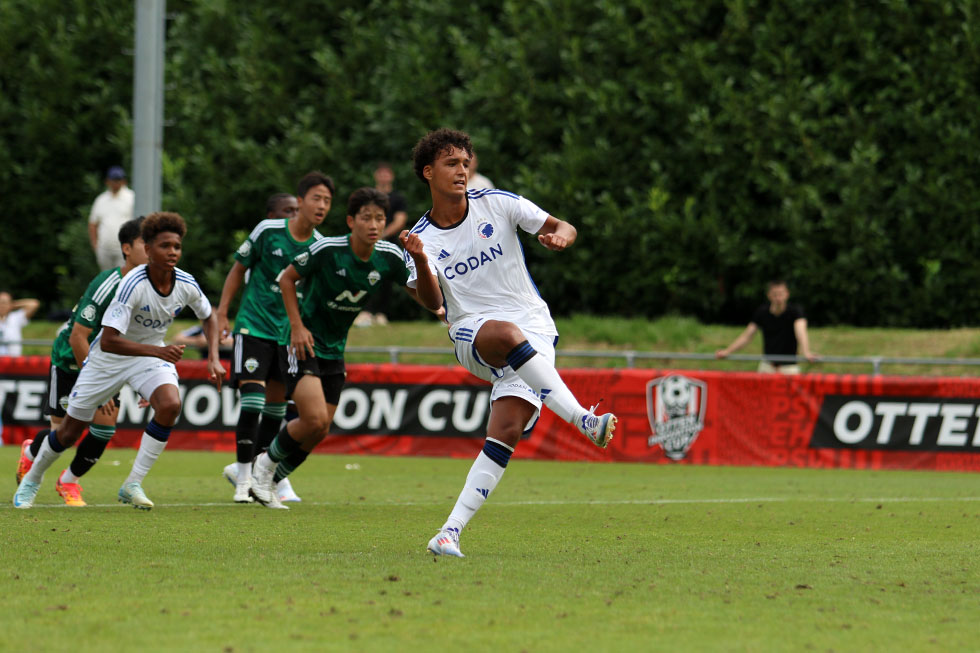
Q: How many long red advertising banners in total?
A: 1